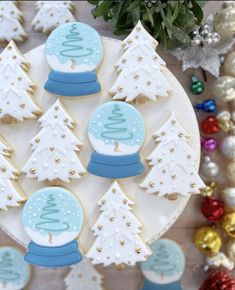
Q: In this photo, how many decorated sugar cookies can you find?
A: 14